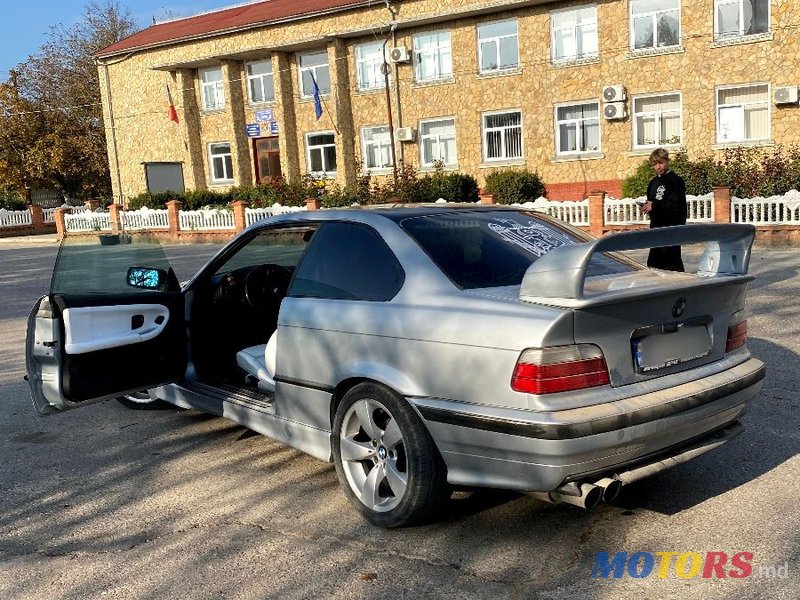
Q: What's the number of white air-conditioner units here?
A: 5